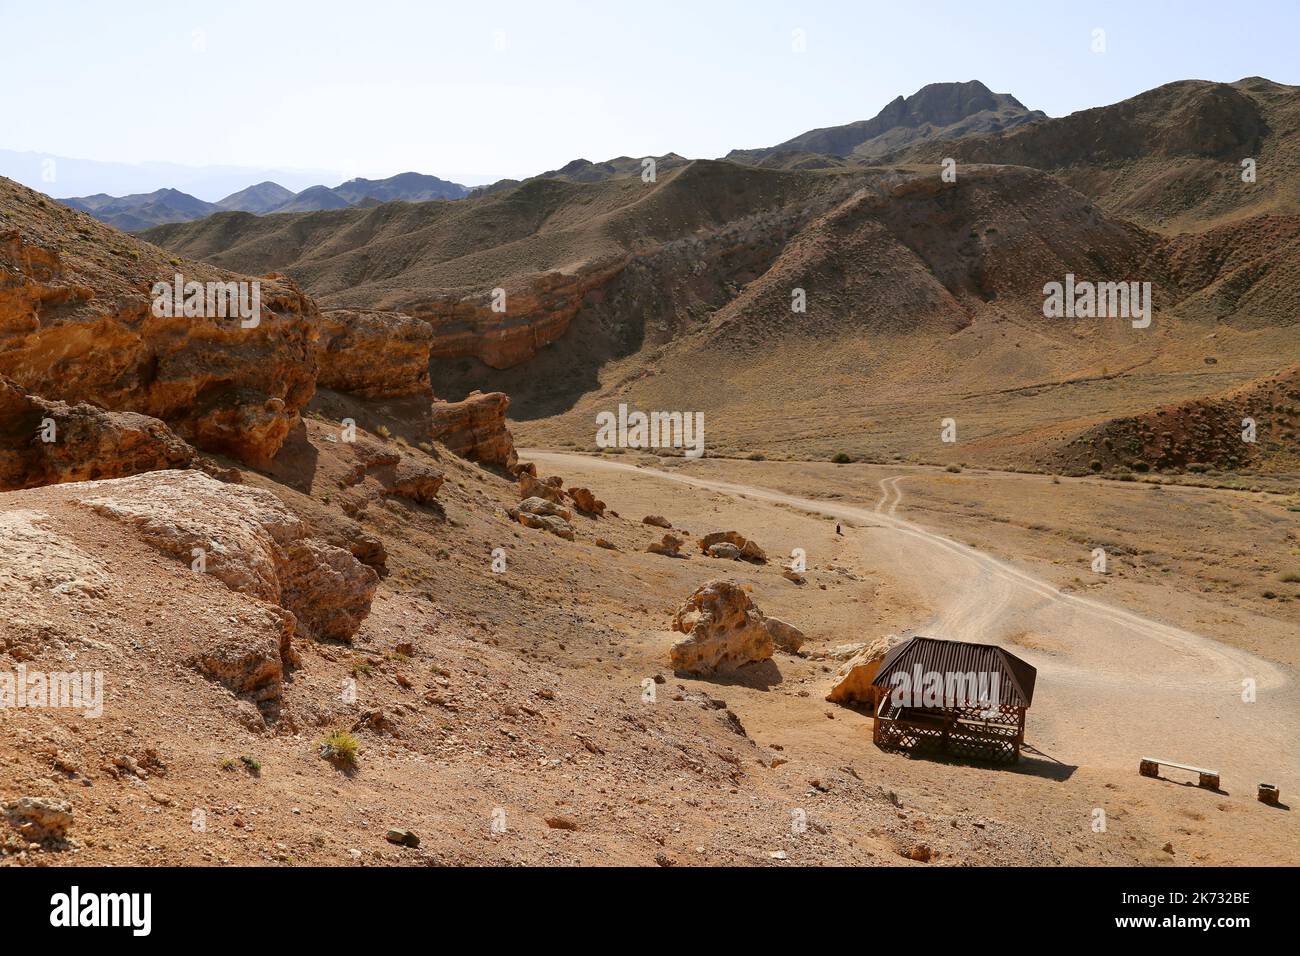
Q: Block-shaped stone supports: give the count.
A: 2